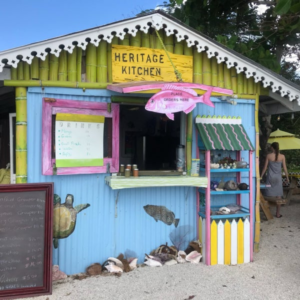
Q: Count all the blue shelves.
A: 3